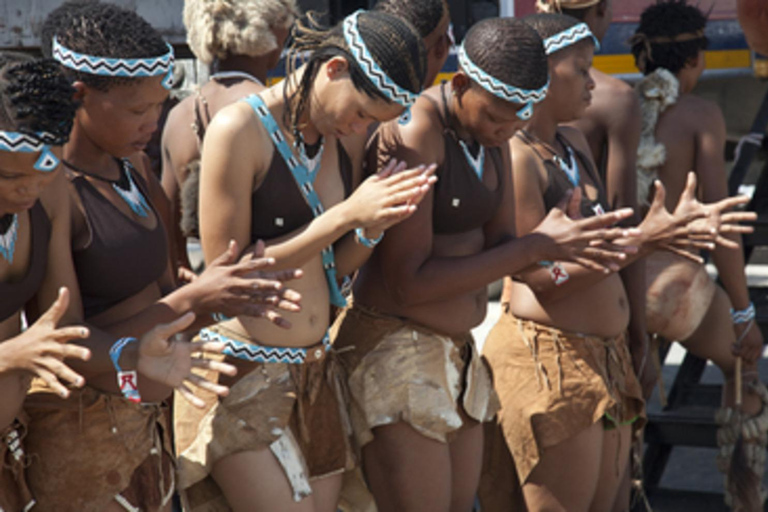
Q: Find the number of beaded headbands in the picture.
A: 5